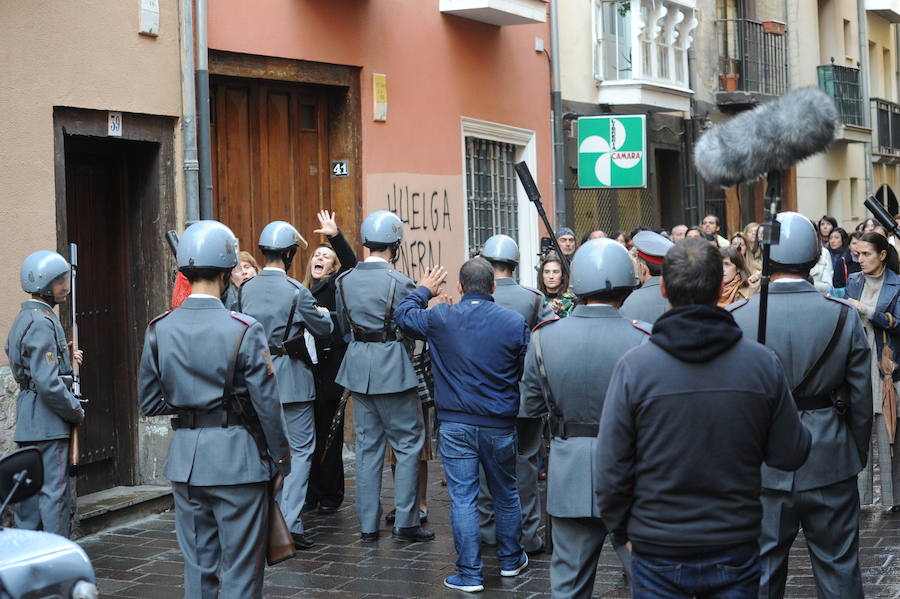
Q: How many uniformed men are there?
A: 8